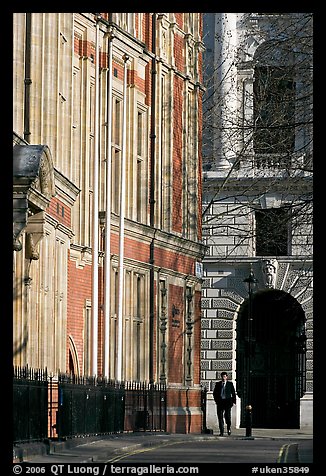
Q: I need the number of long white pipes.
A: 3